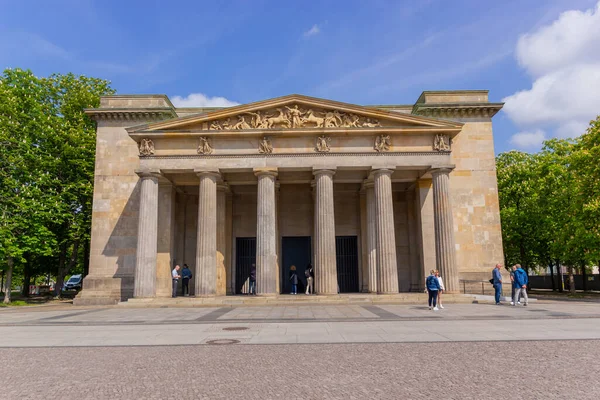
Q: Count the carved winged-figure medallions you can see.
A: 6